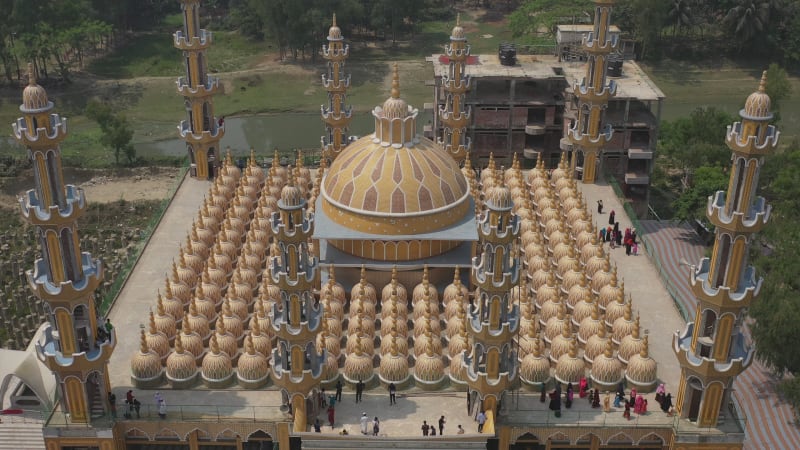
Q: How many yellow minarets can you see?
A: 8